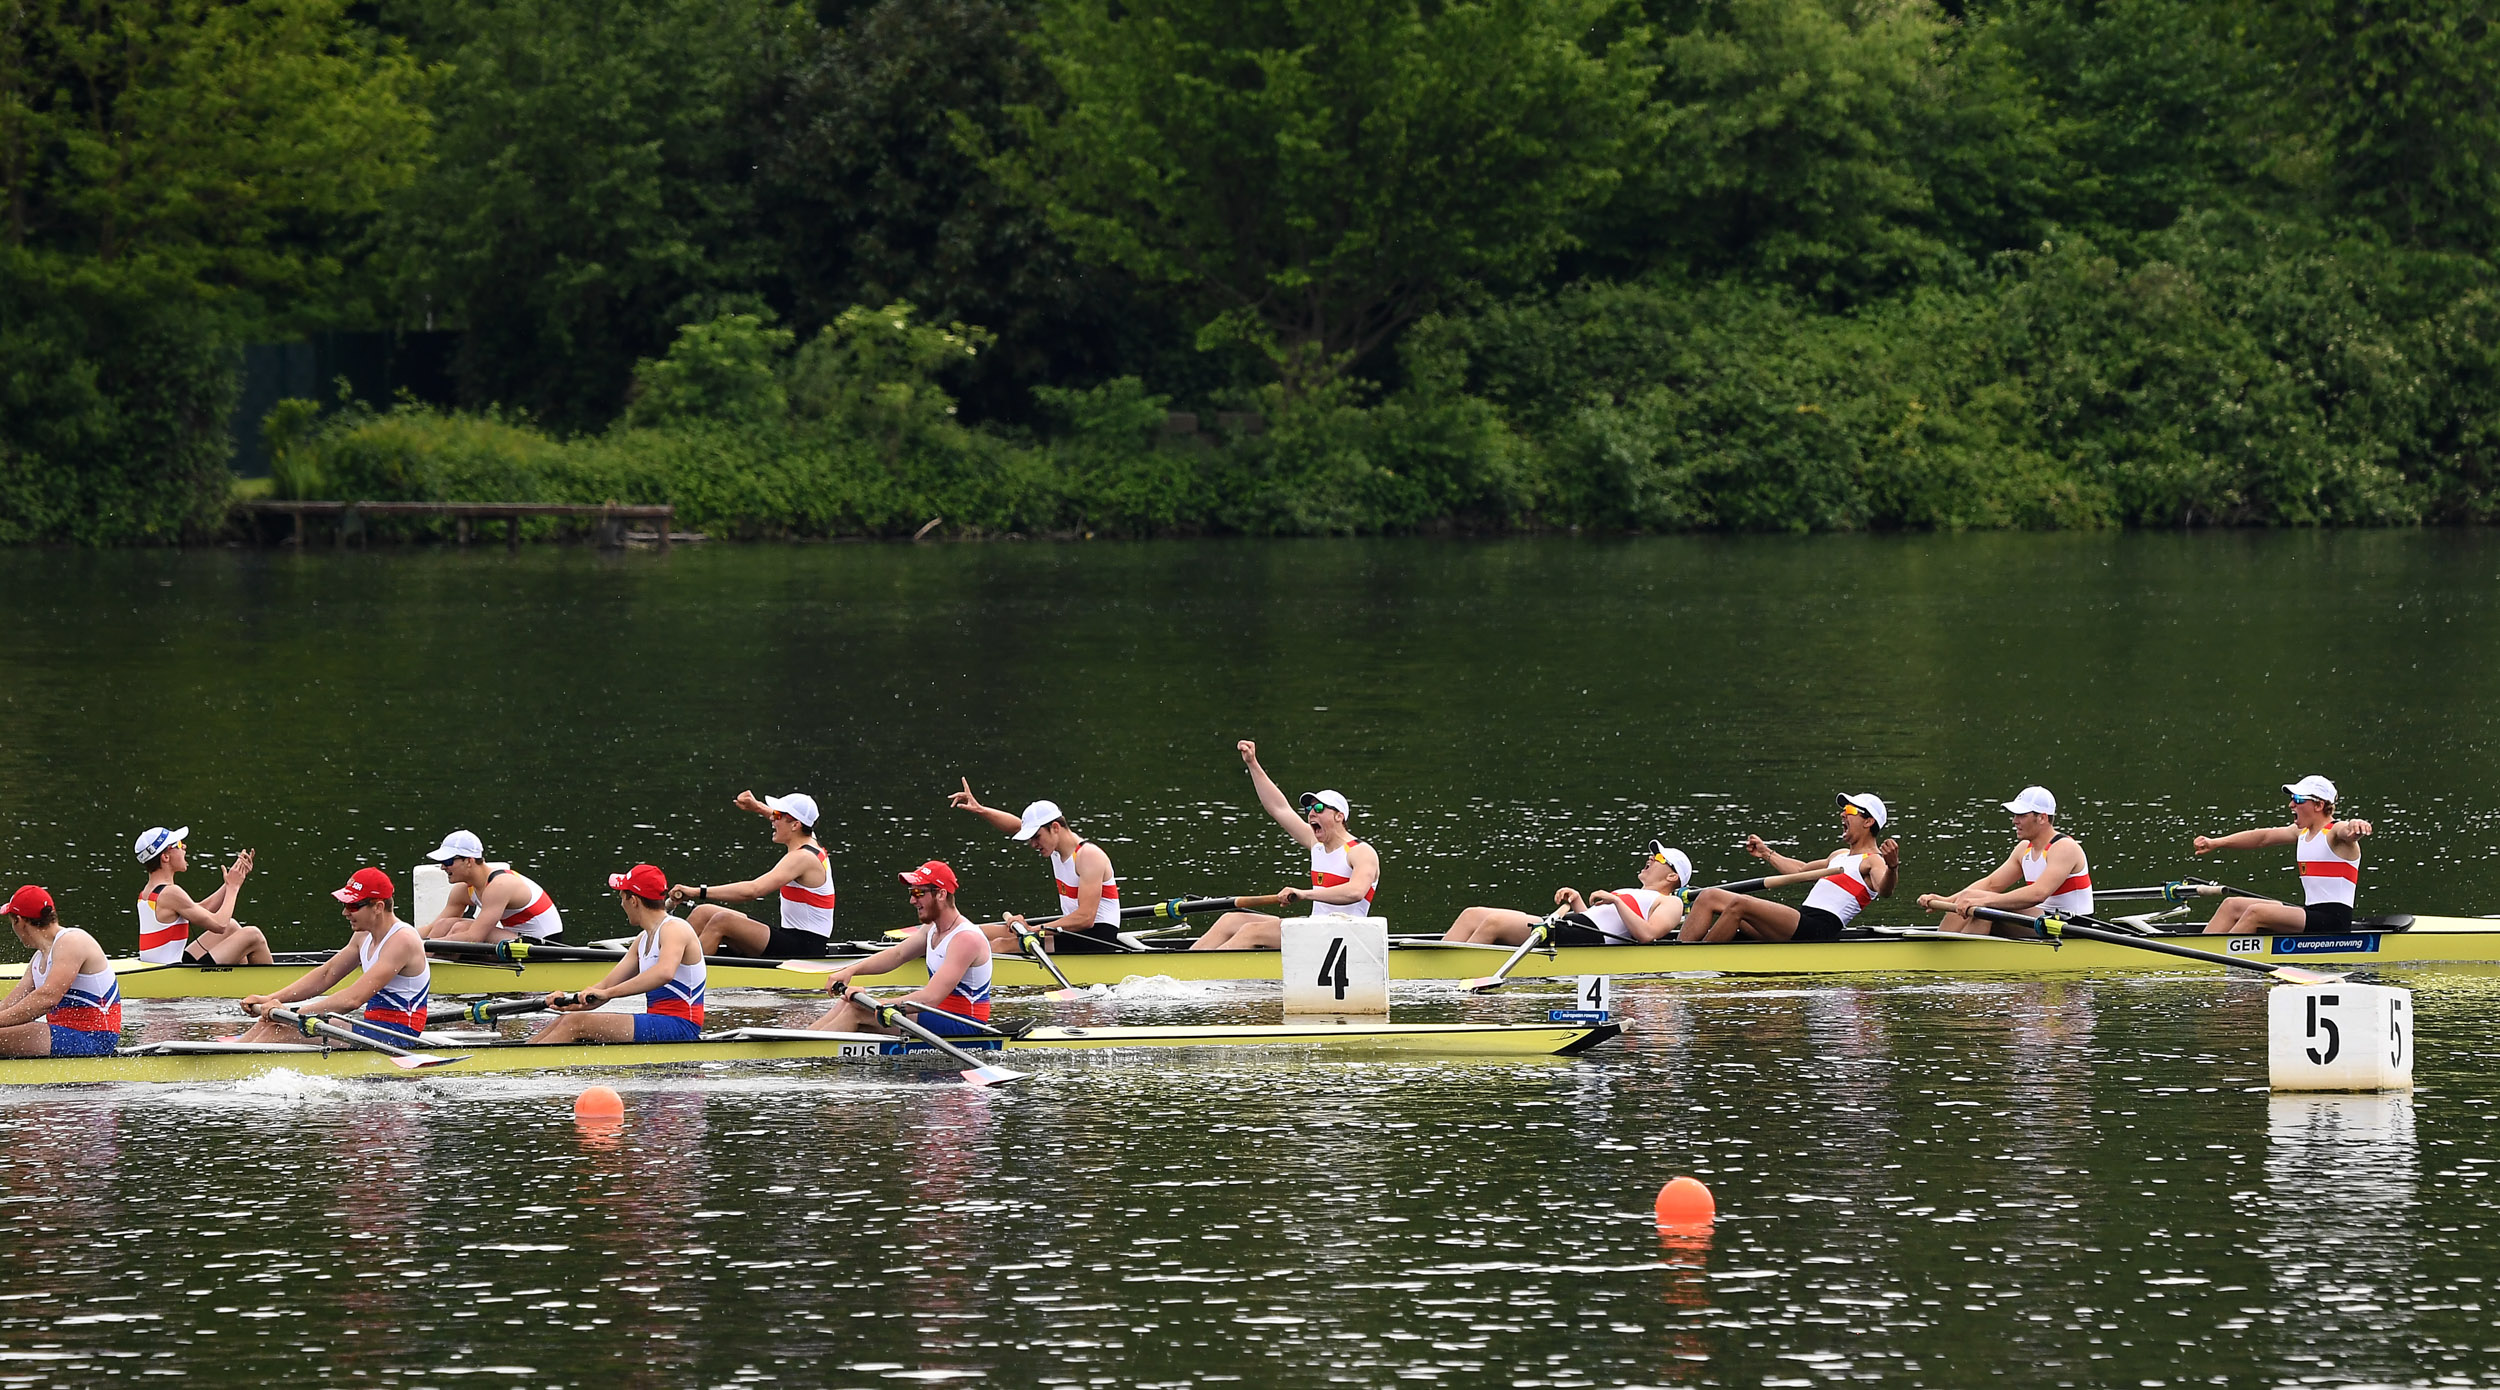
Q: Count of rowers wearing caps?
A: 13